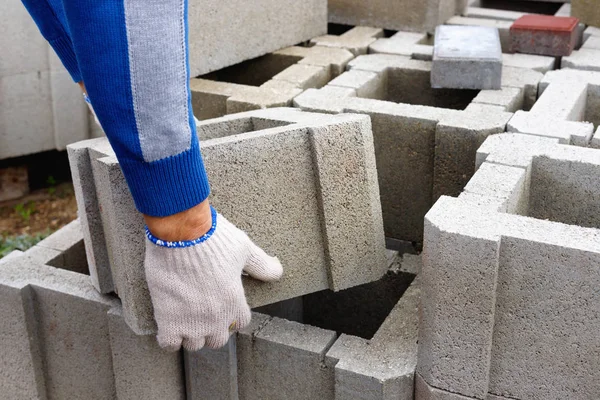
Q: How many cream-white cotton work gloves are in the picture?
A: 1